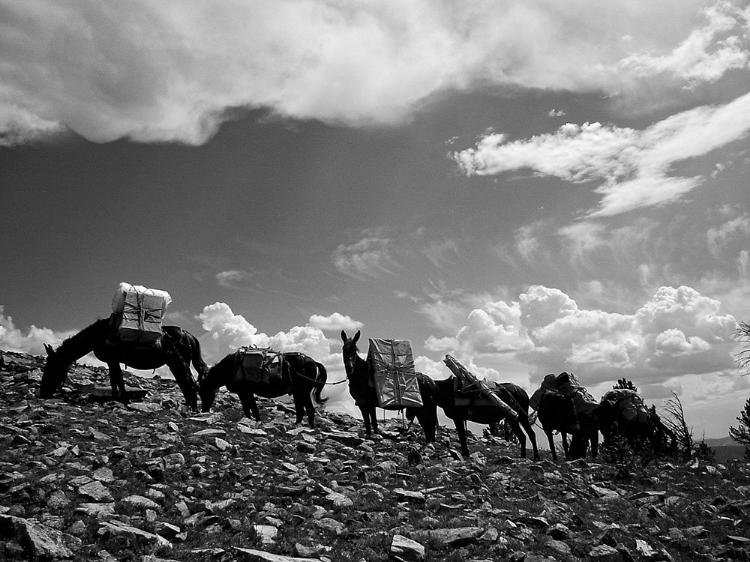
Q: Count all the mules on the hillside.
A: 6